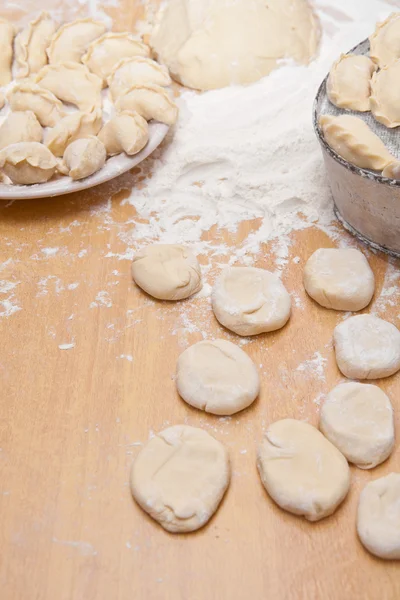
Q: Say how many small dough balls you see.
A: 9